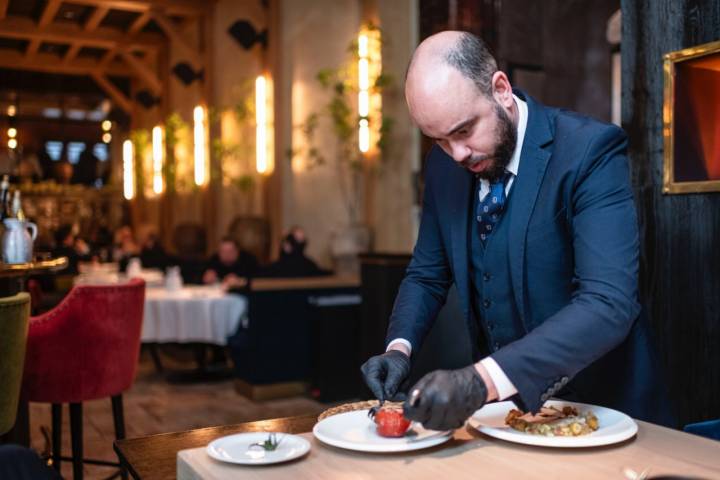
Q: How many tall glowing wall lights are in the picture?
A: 5